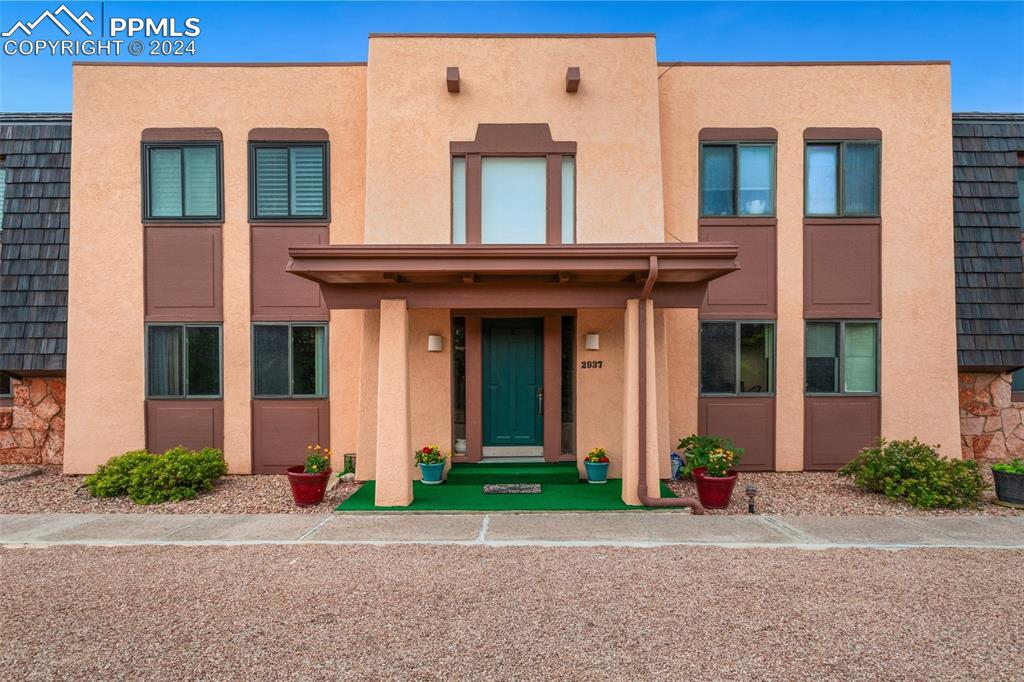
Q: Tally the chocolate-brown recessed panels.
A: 8